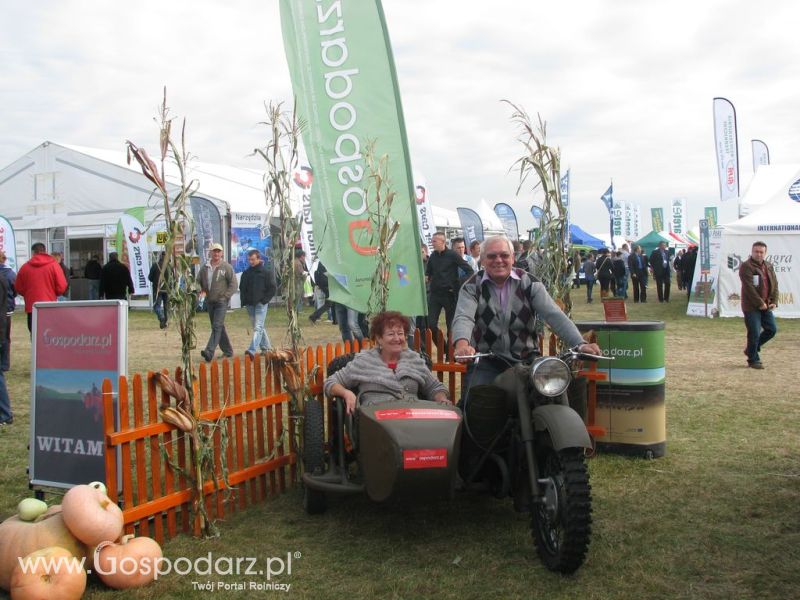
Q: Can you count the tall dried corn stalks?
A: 4